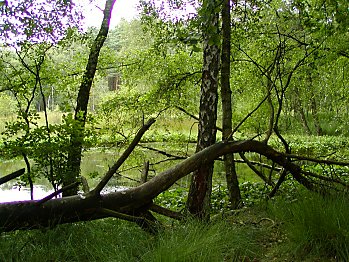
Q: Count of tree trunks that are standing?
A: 3